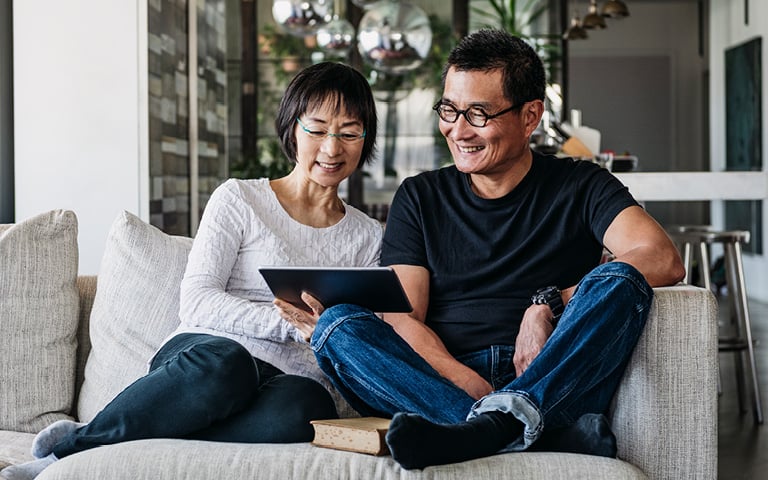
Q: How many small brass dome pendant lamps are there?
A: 3